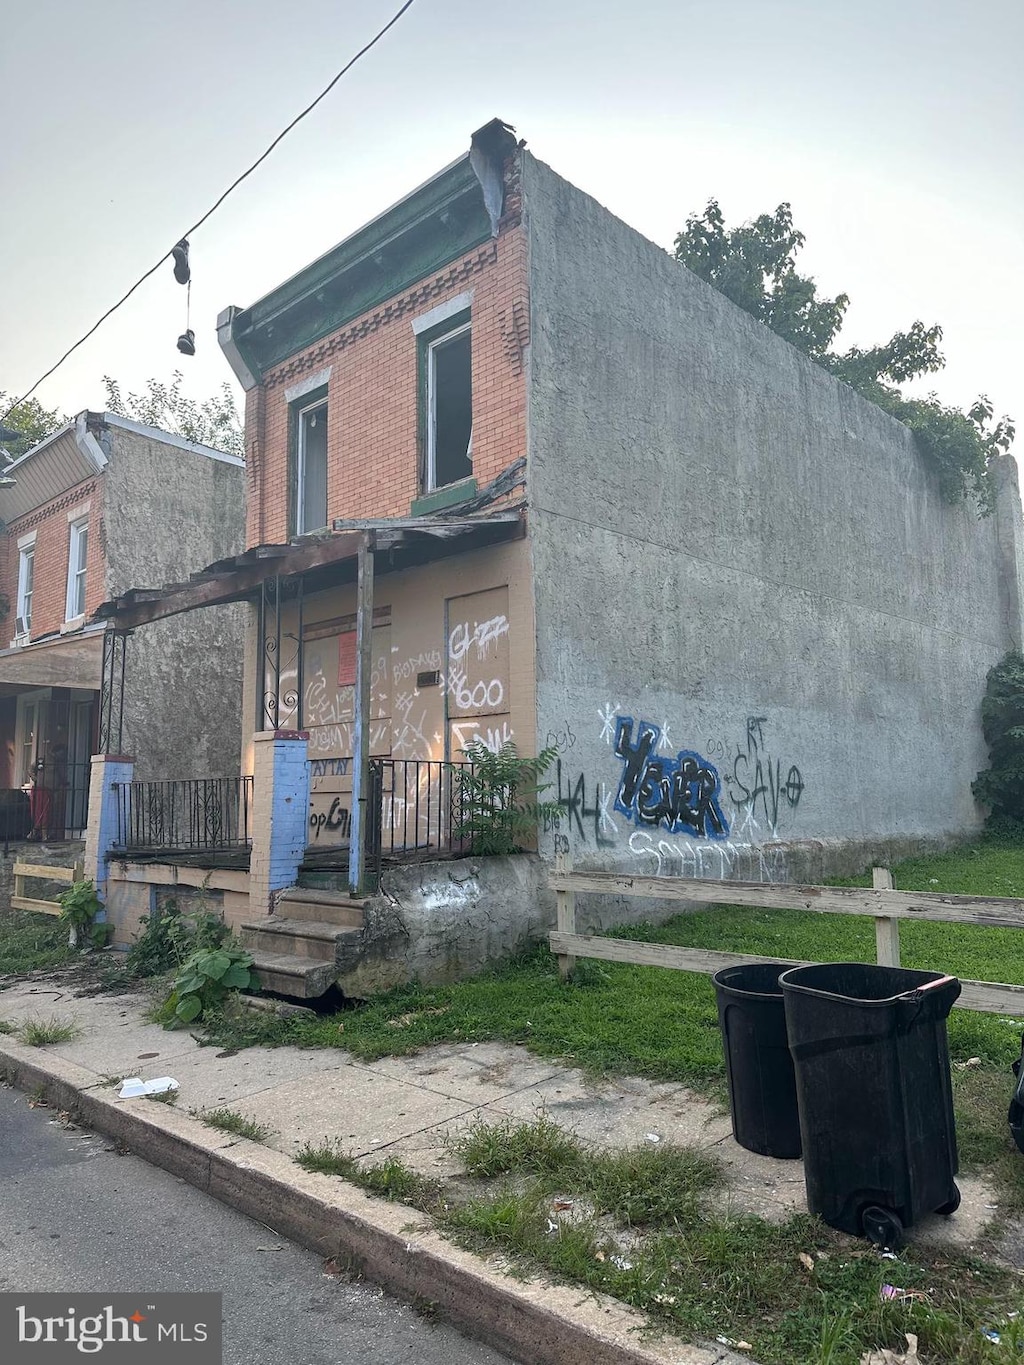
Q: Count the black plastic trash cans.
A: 2